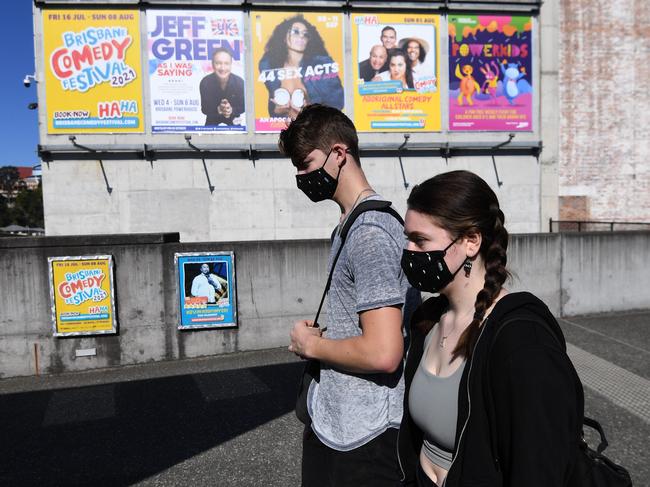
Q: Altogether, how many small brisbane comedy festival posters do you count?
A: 1